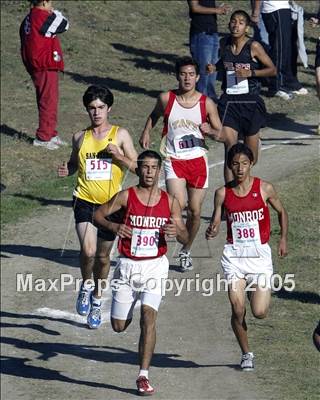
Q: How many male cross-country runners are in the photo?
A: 5